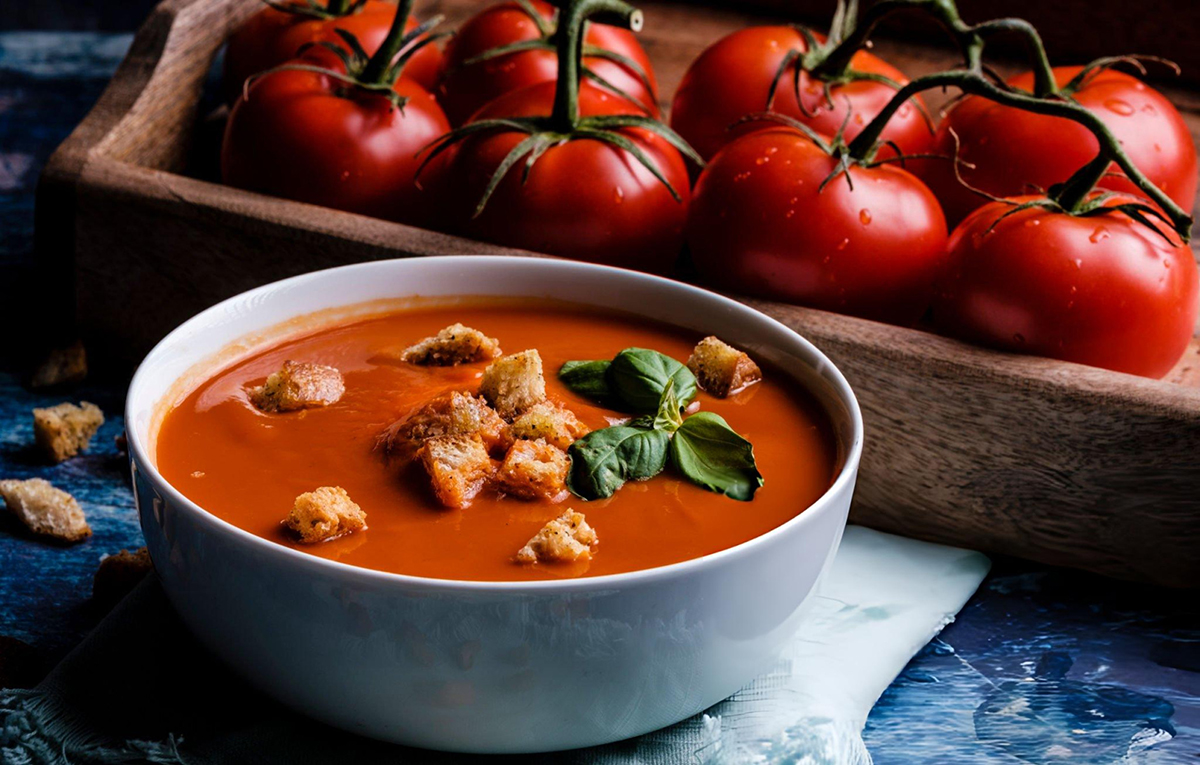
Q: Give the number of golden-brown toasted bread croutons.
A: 14